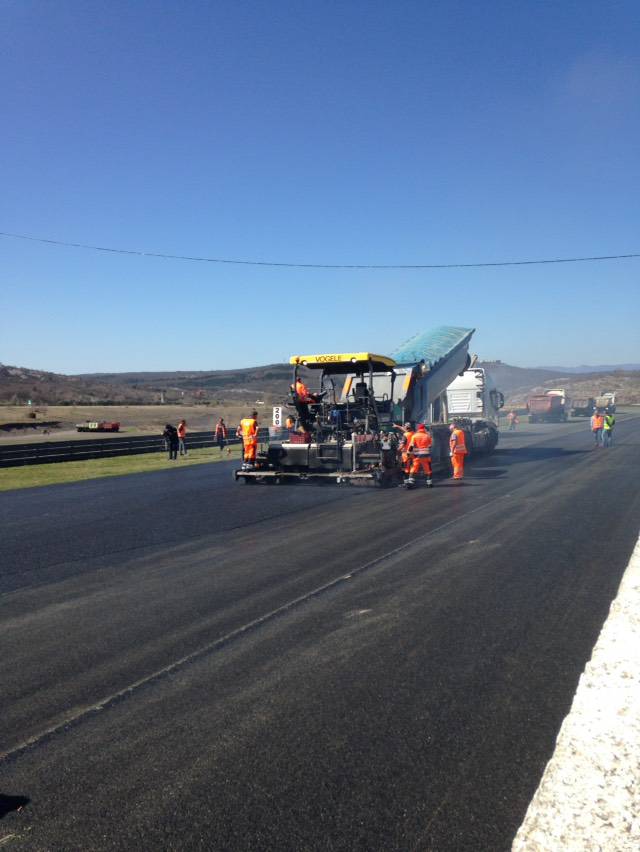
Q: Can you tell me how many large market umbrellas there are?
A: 0